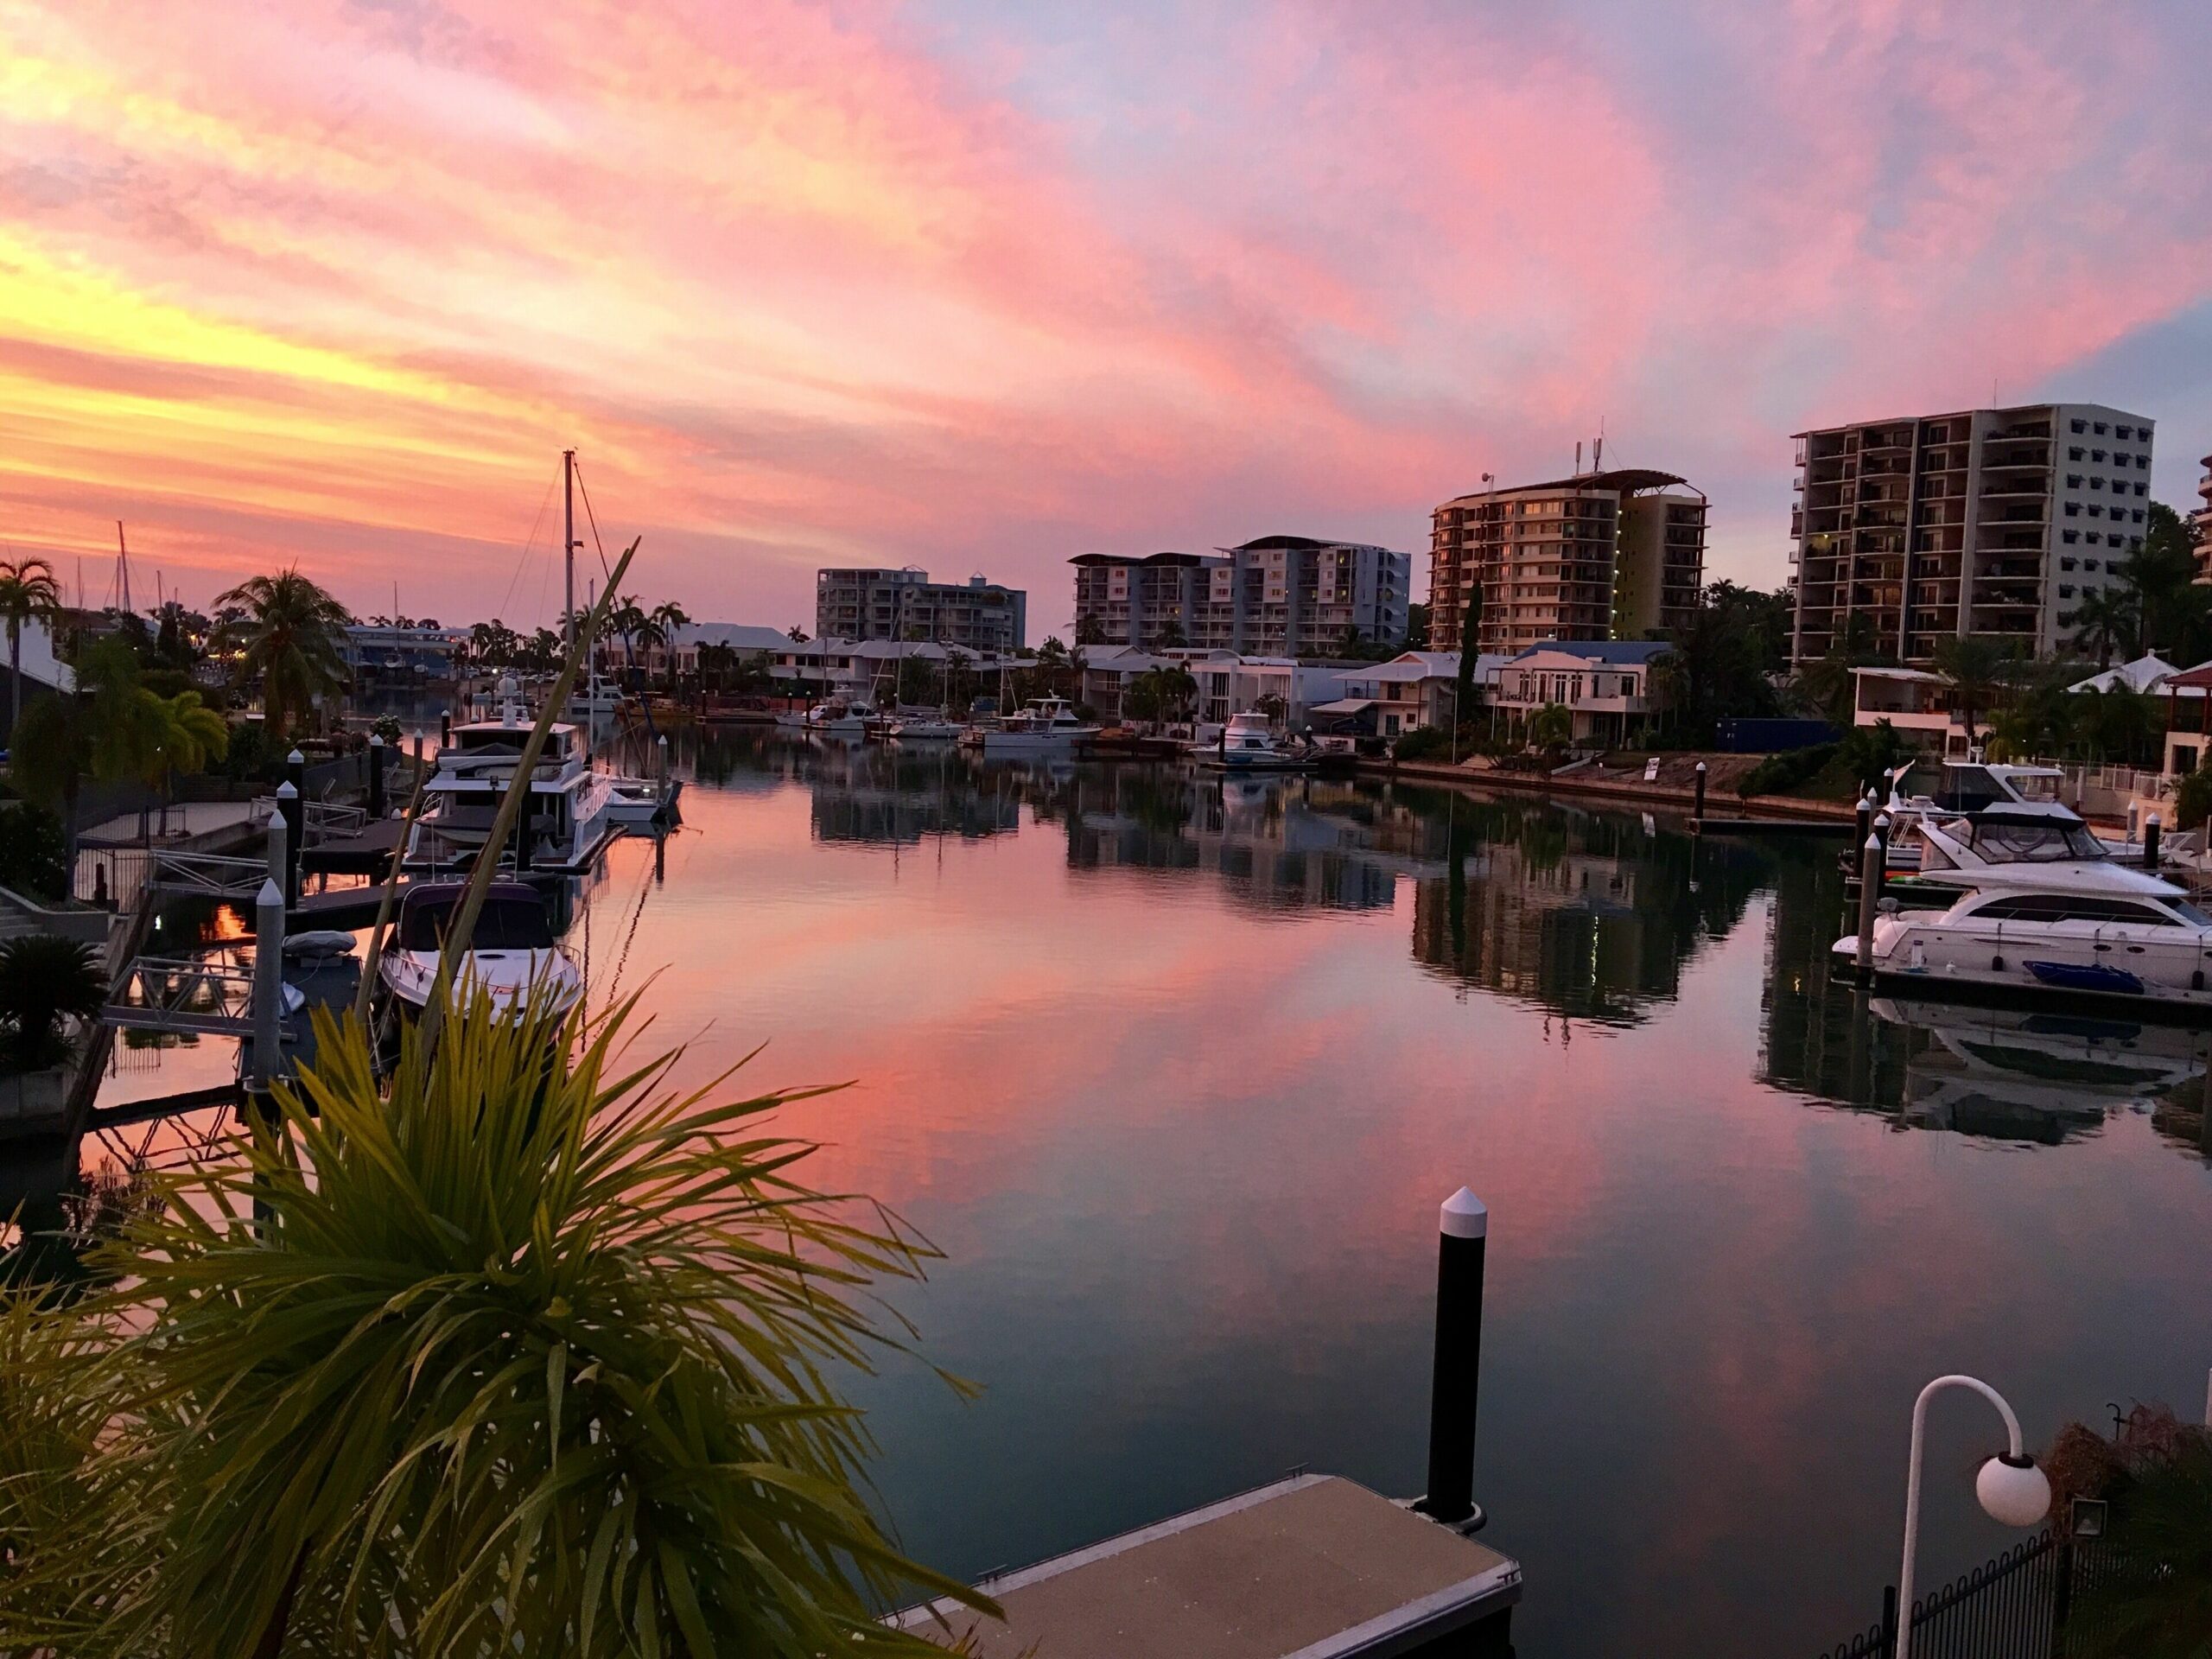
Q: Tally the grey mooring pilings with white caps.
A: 7